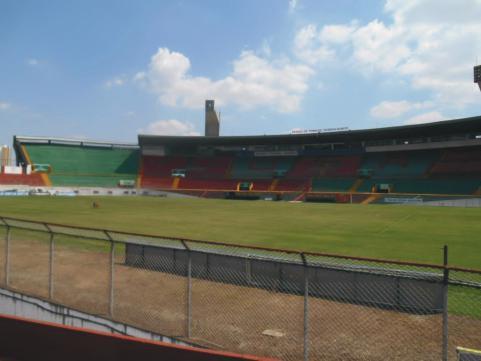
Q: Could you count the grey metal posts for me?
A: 6